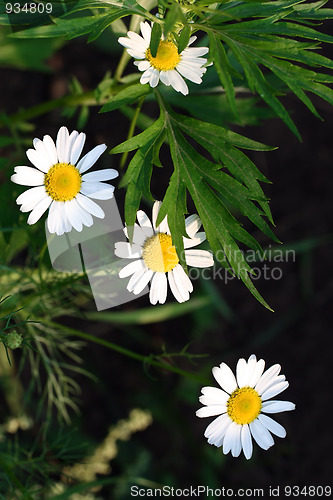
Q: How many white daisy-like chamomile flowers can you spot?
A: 4